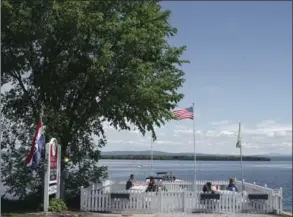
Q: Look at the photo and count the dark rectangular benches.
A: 3